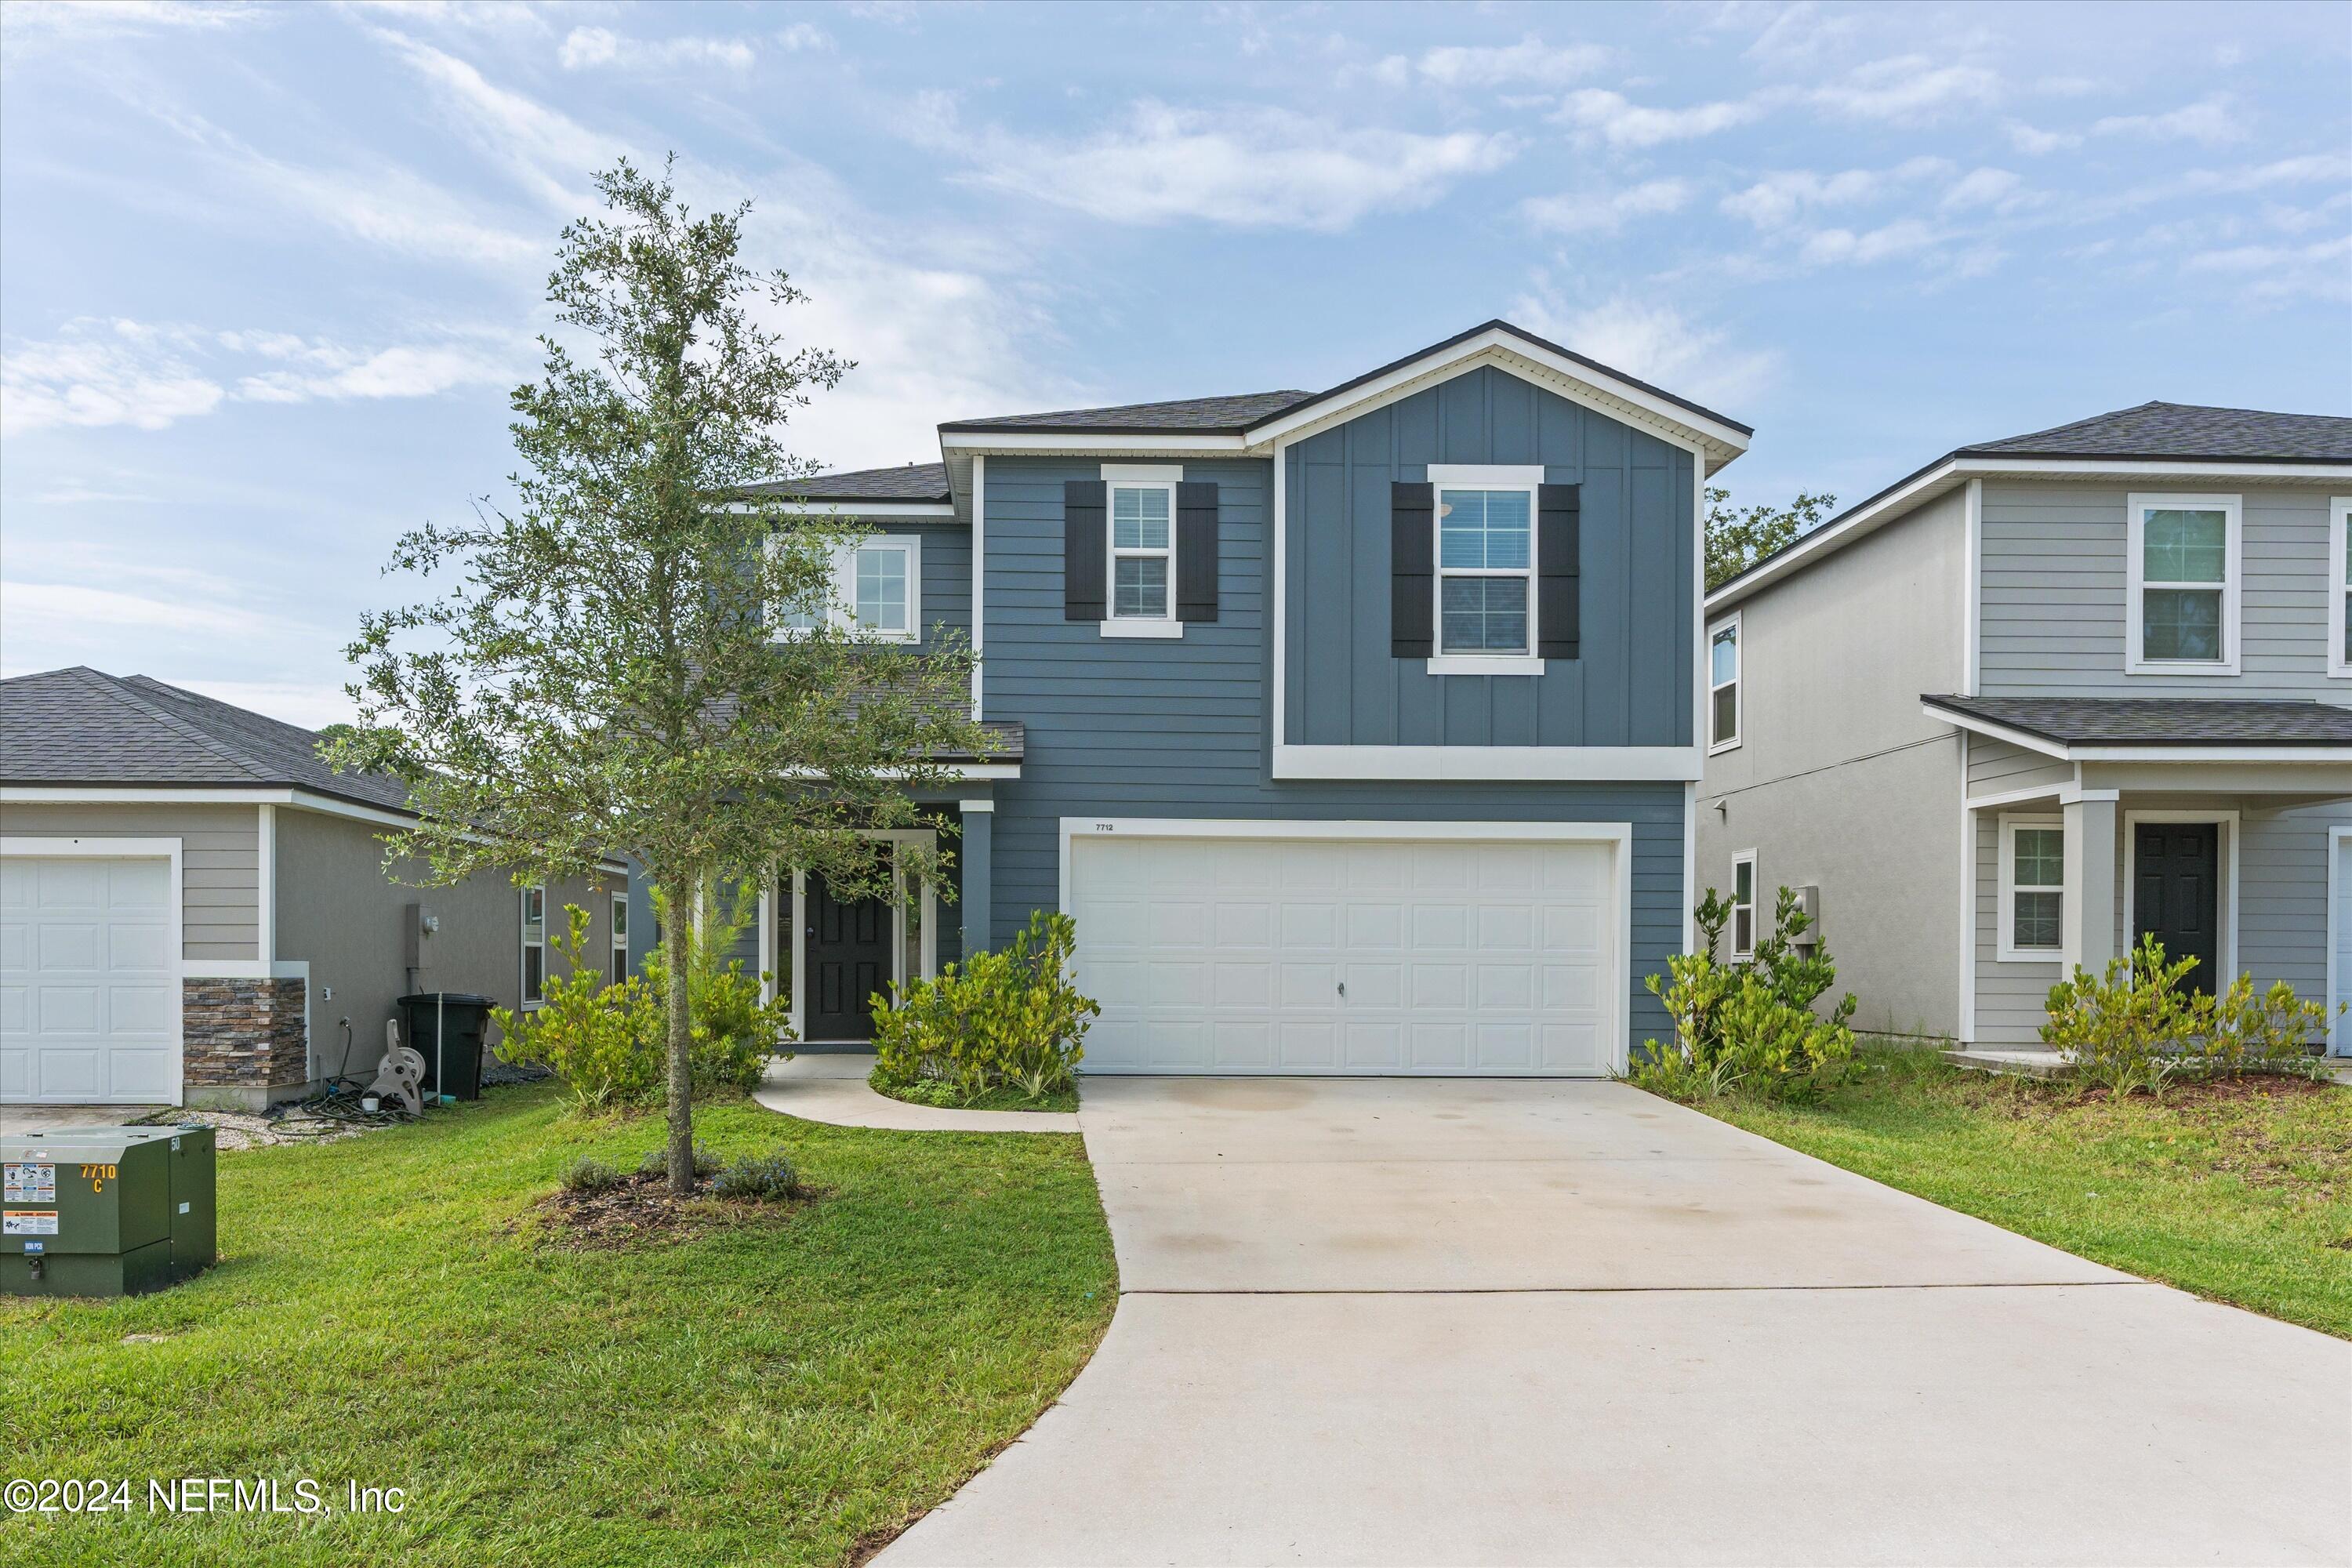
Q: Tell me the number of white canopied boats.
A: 0